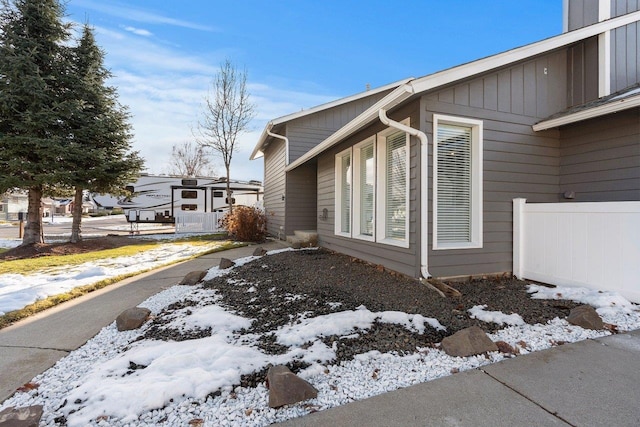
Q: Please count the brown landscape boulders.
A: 8